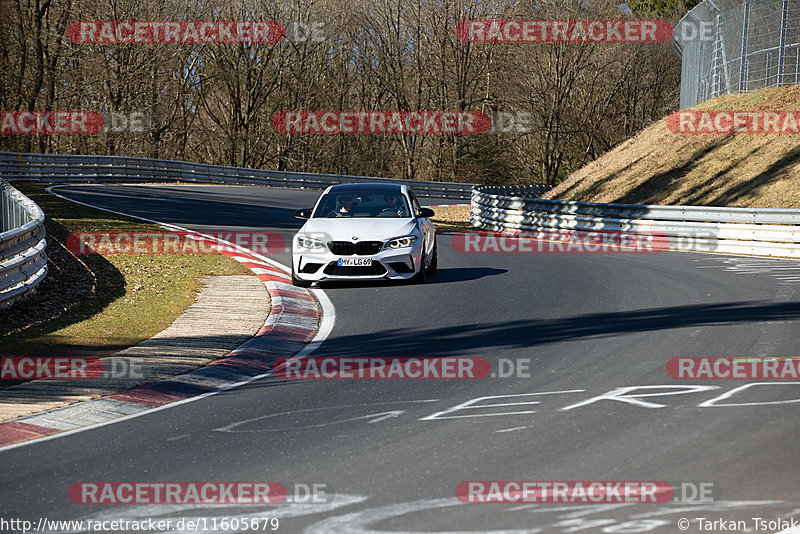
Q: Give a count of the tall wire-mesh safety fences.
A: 1